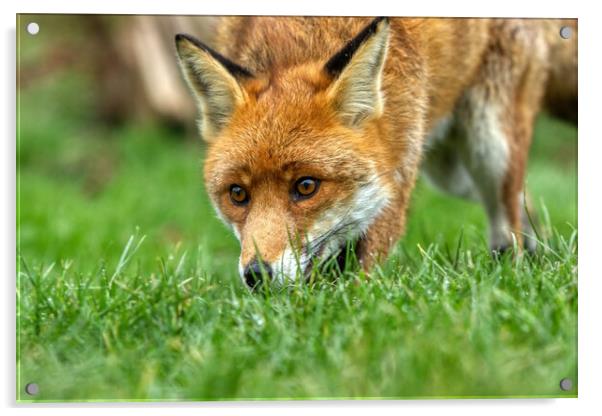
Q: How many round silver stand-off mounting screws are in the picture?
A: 4